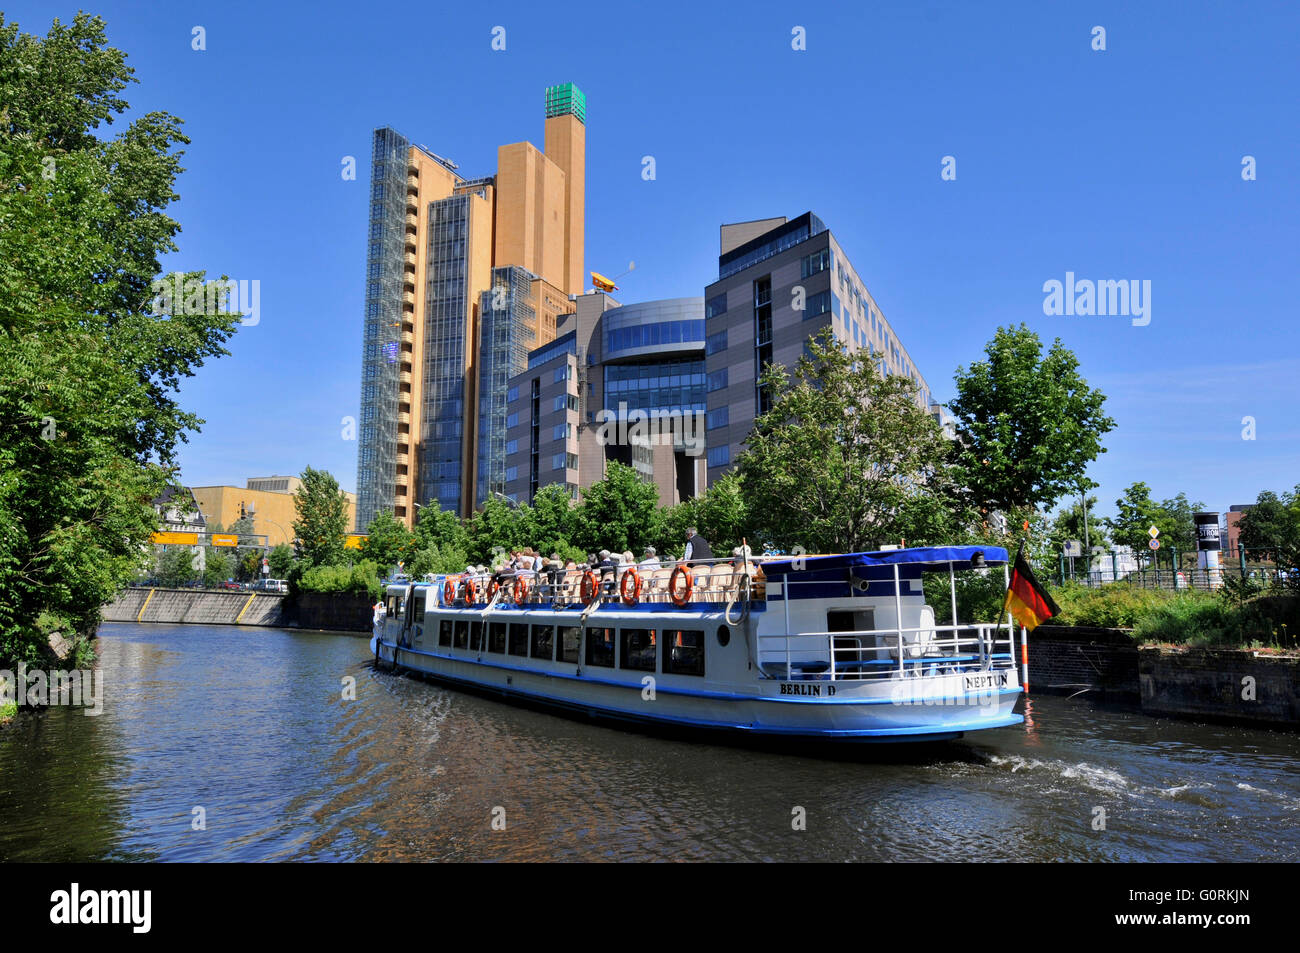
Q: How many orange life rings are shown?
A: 7